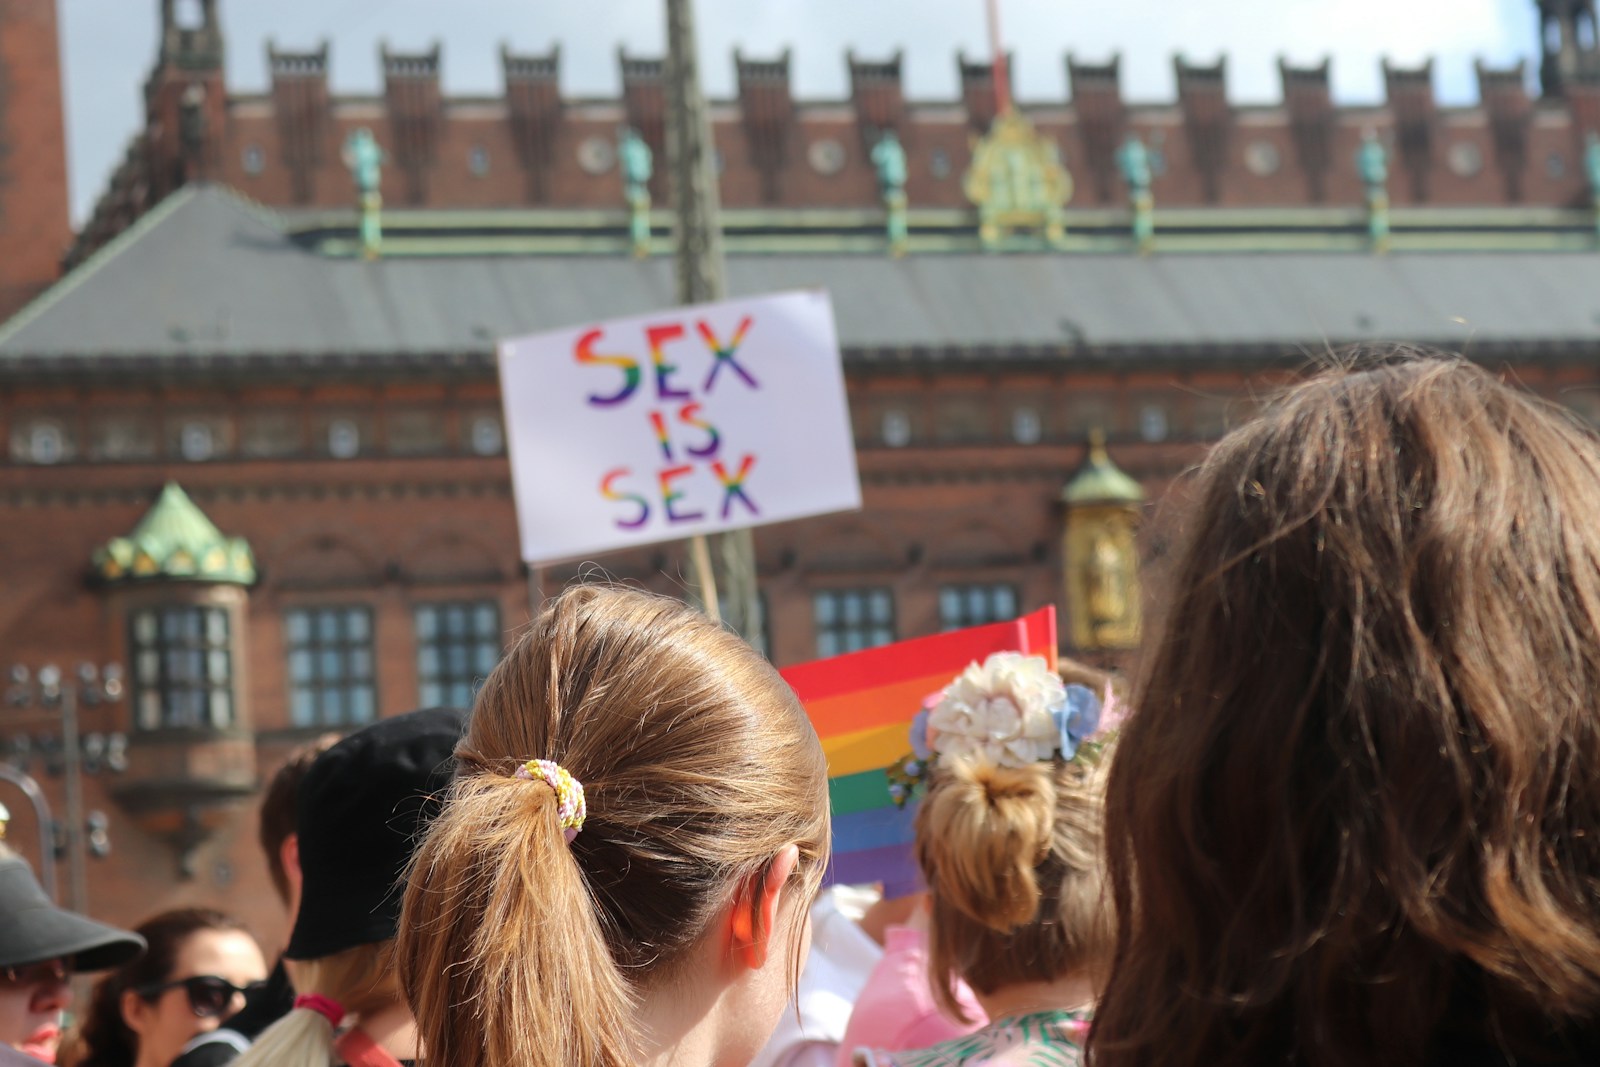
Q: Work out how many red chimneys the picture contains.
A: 12